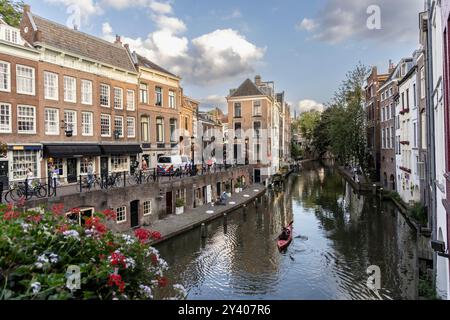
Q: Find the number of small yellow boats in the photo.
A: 0